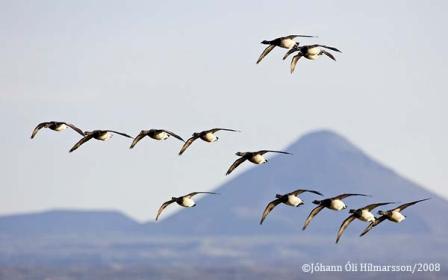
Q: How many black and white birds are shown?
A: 12